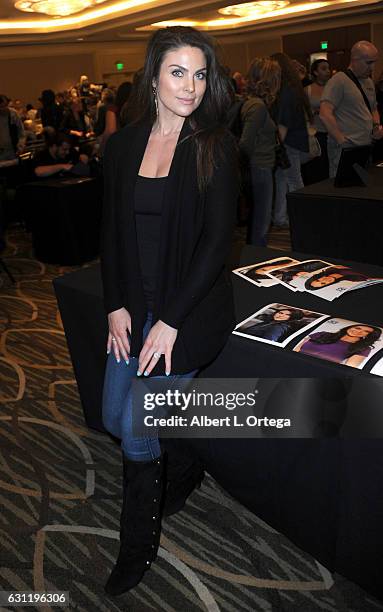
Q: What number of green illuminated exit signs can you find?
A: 2